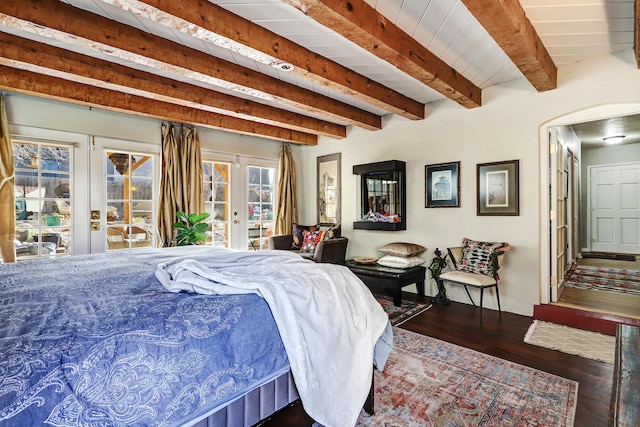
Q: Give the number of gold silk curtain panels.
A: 4